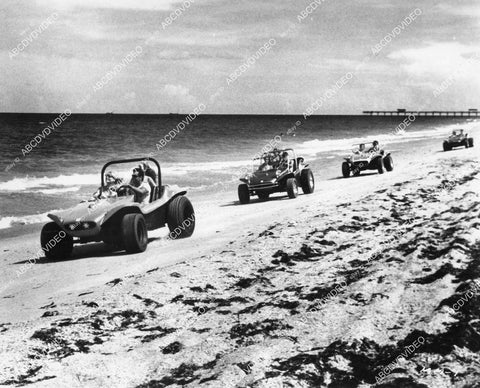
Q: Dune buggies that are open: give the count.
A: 4